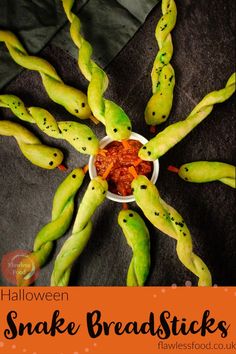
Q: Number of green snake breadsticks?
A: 11